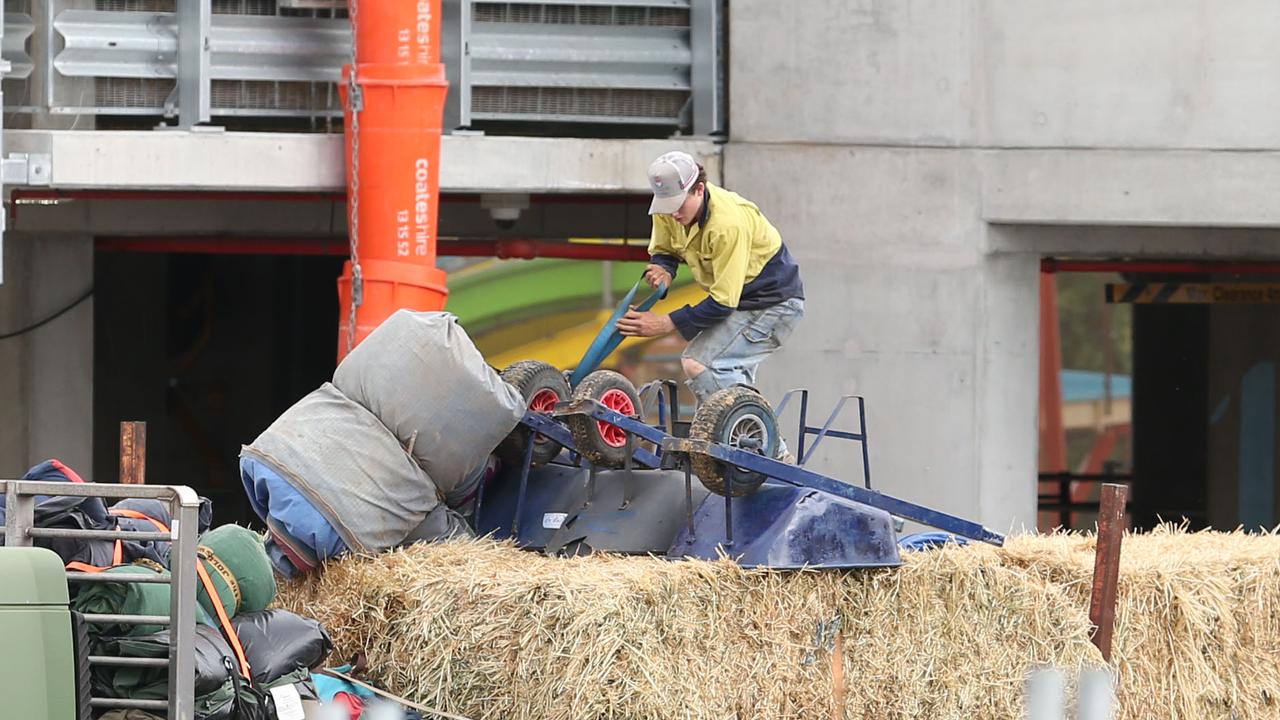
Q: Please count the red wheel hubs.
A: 2